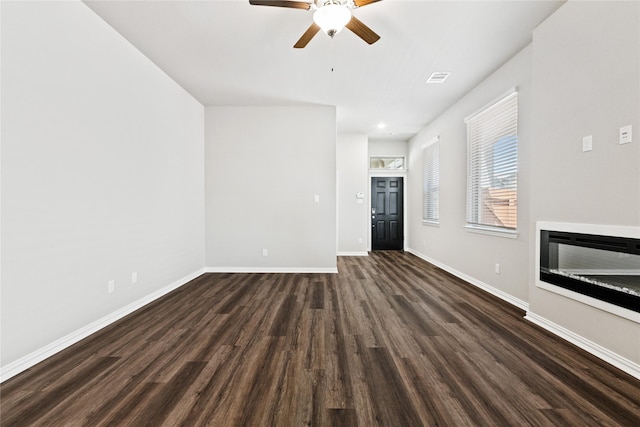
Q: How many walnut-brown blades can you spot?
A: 4